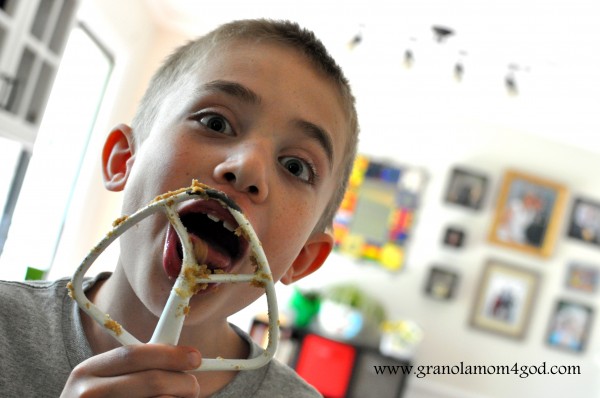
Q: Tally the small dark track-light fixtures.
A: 4